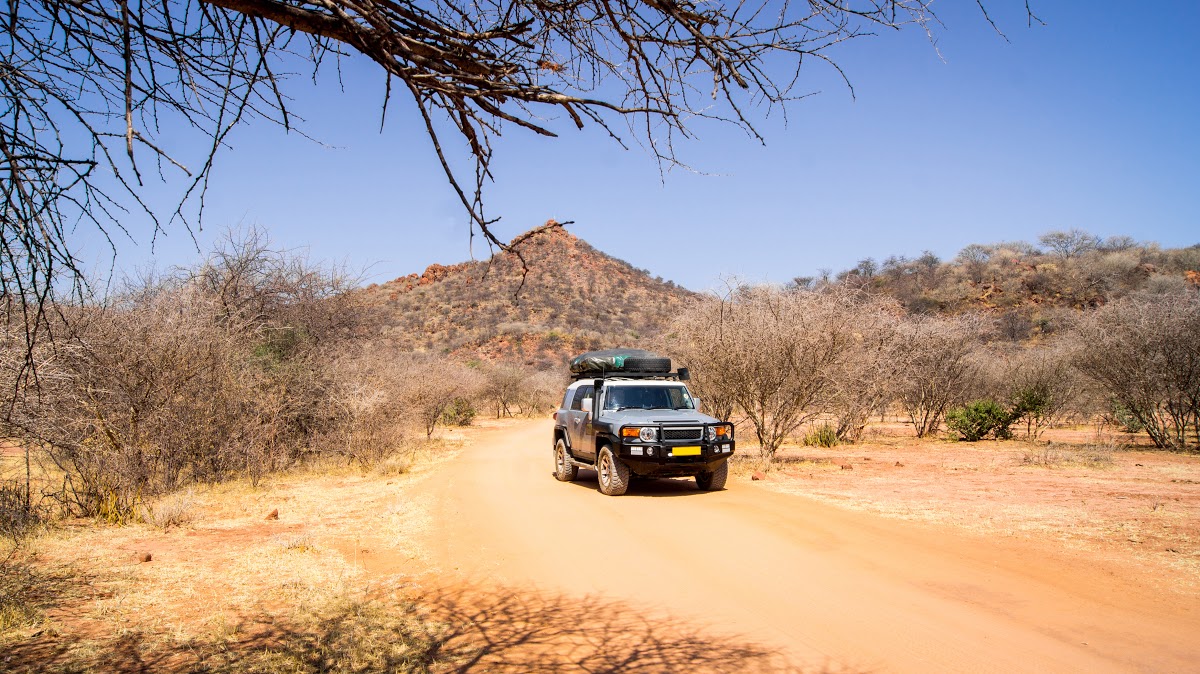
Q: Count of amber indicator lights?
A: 2